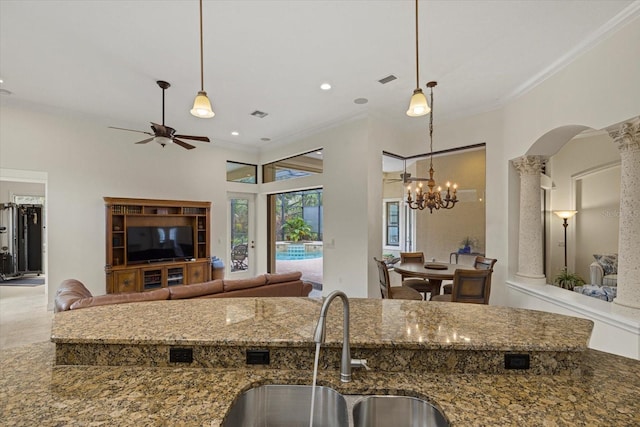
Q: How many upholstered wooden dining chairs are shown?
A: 4